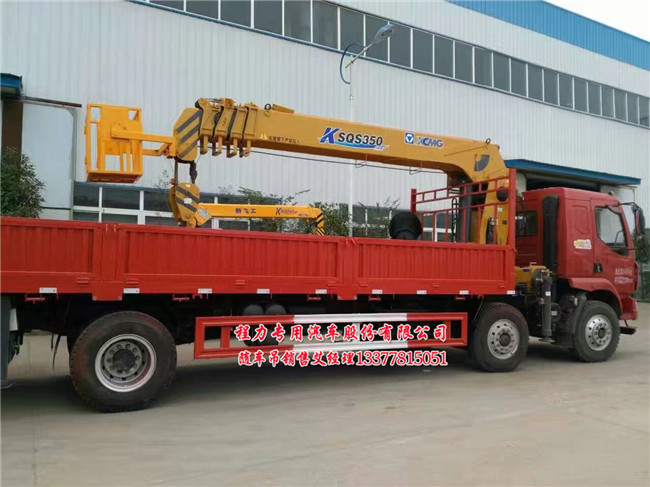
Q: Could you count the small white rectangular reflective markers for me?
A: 9